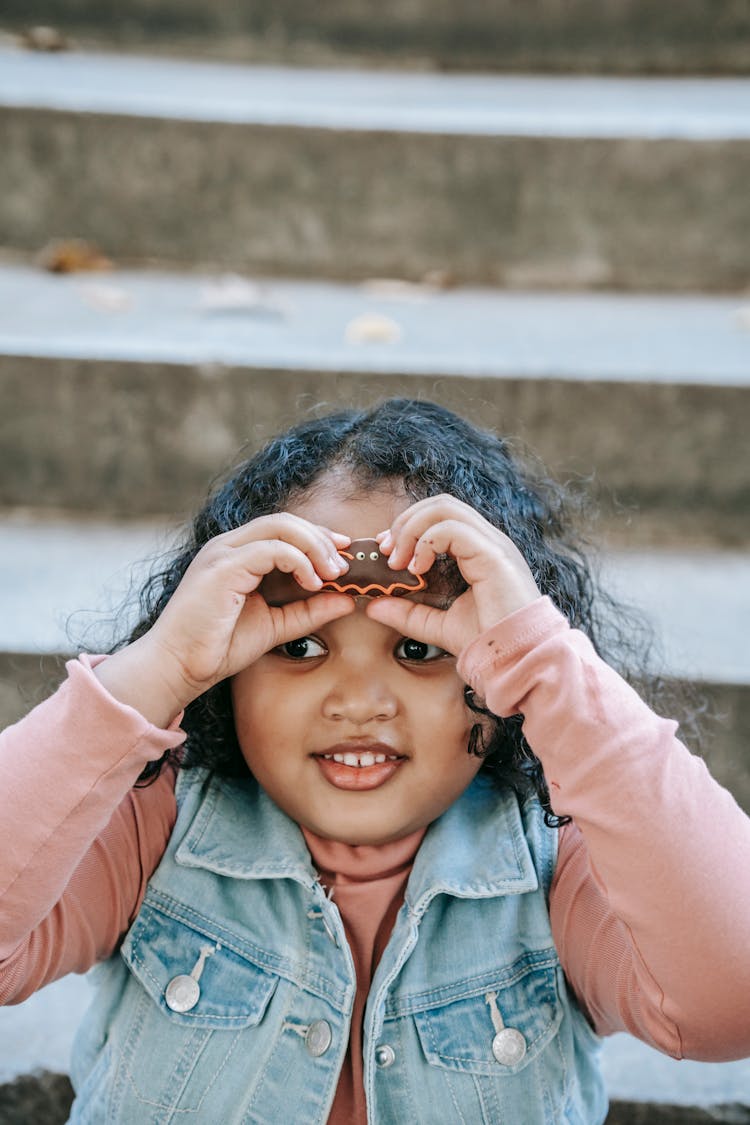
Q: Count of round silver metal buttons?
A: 4